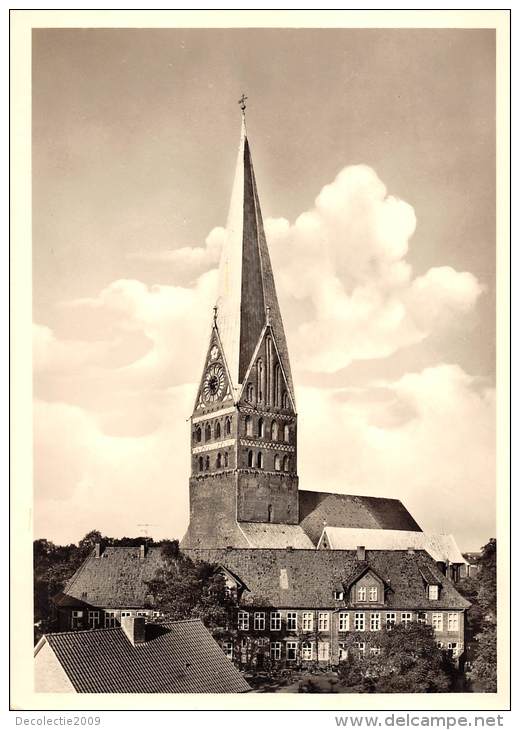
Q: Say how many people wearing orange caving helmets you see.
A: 0